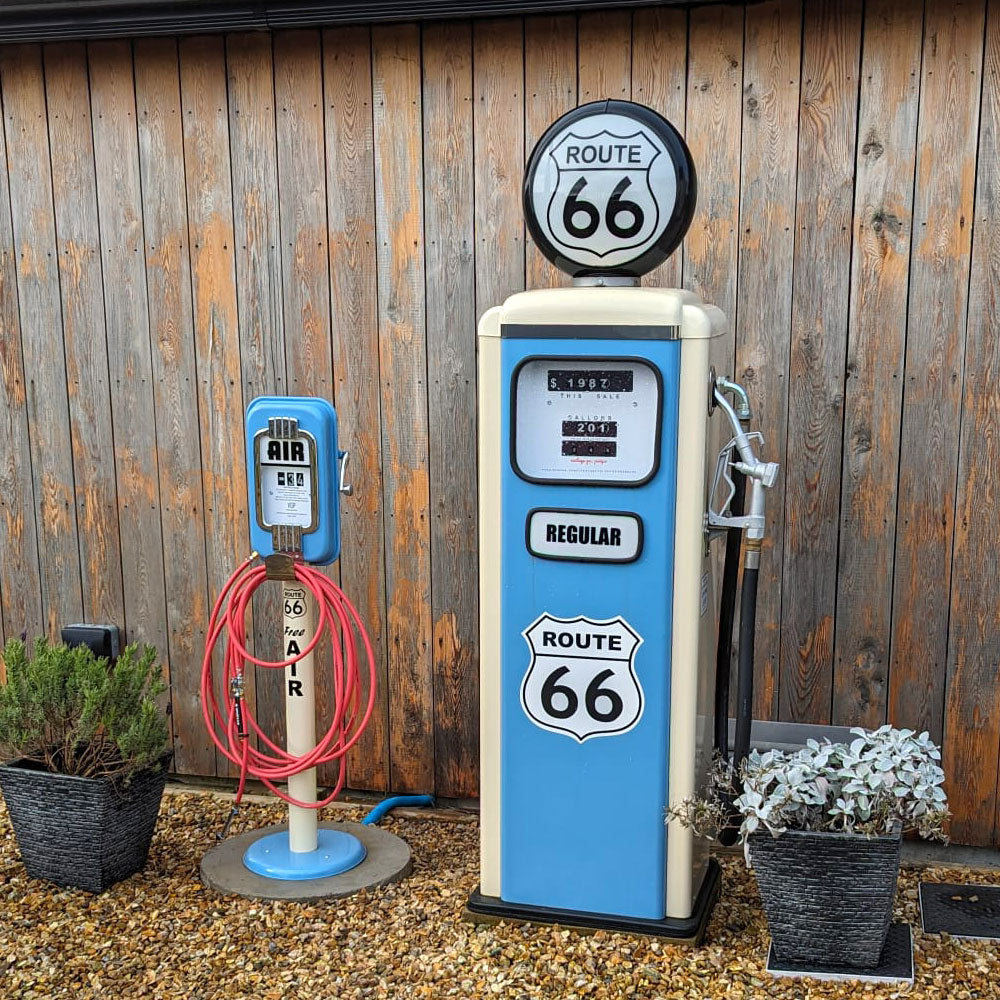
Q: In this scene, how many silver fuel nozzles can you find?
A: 1